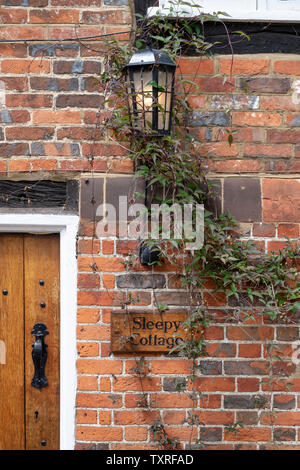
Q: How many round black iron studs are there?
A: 4